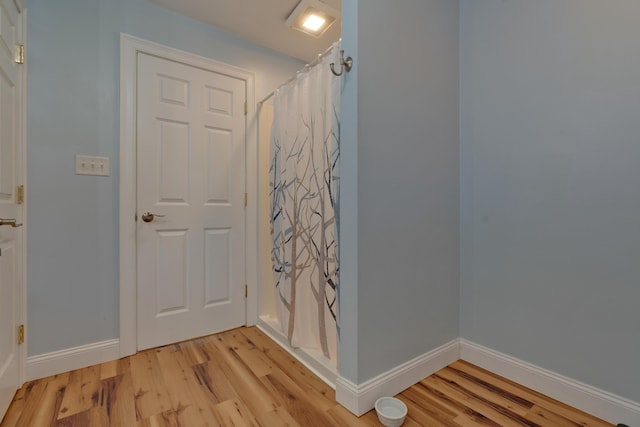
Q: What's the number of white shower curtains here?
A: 1